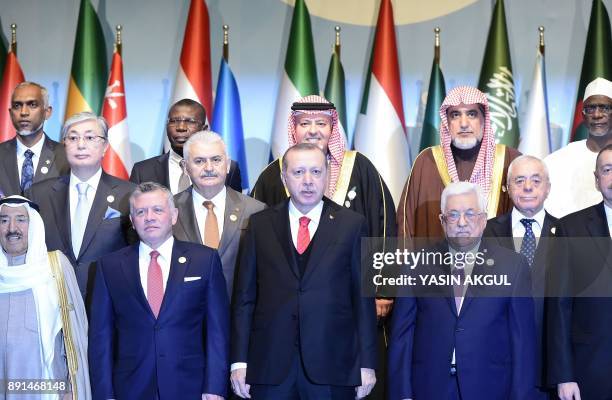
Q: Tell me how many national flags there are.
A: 13